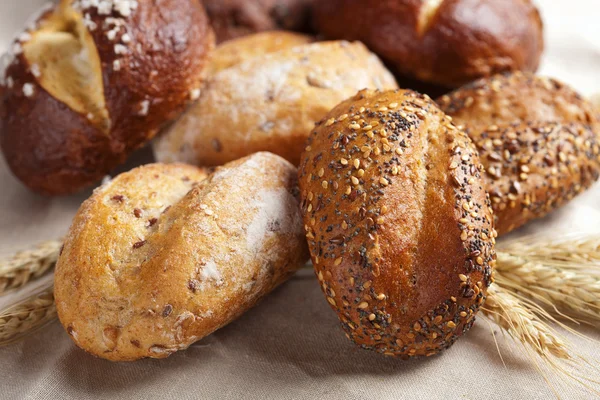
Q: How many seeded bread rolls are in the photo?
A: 2